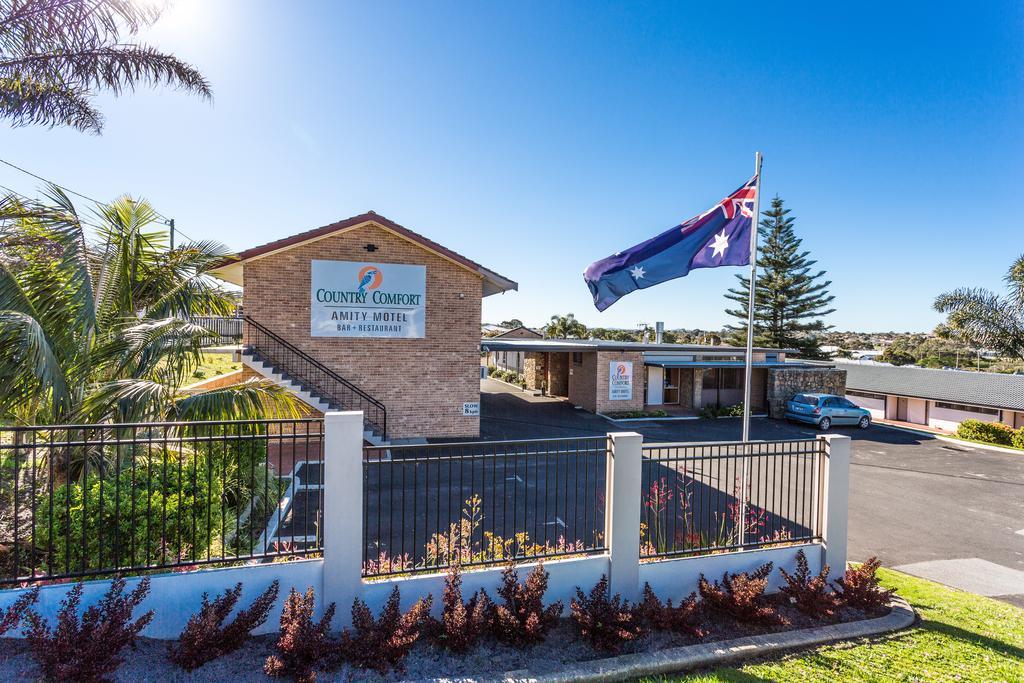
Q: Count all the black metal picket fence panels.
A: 3